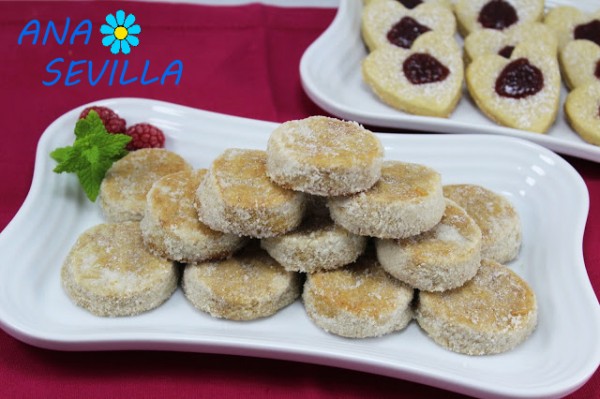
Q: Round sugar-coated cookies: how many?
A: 12